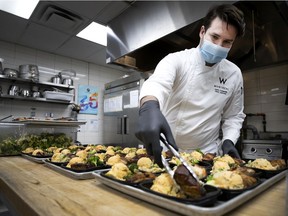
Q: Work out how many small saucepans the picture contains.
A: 2